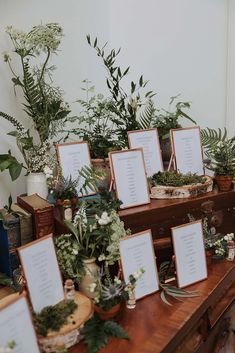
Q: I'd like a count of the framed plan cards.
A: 8